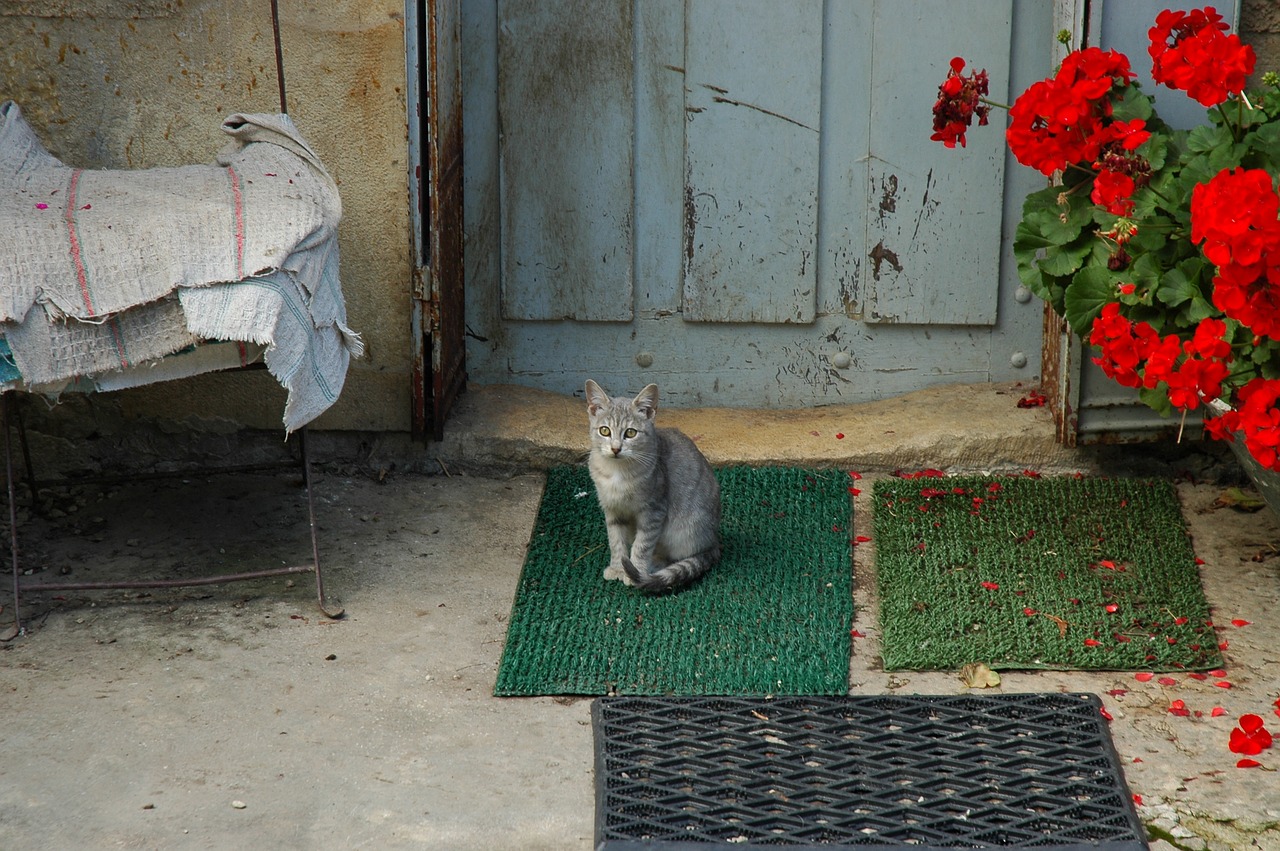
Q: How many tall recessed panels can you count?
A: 3